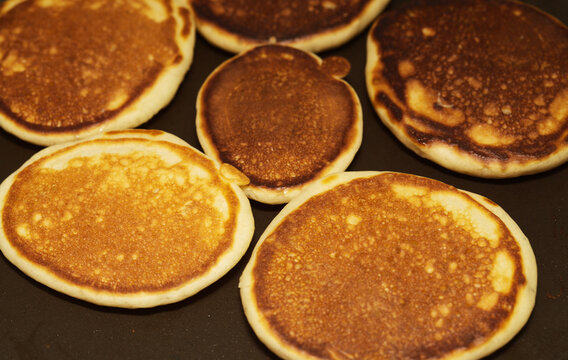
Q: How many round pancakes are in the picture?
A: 6